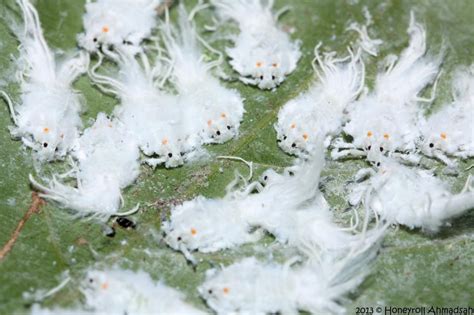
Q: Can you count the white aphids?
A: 14